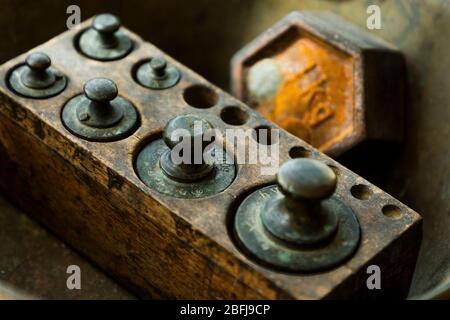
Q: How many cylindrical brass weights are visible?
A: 6